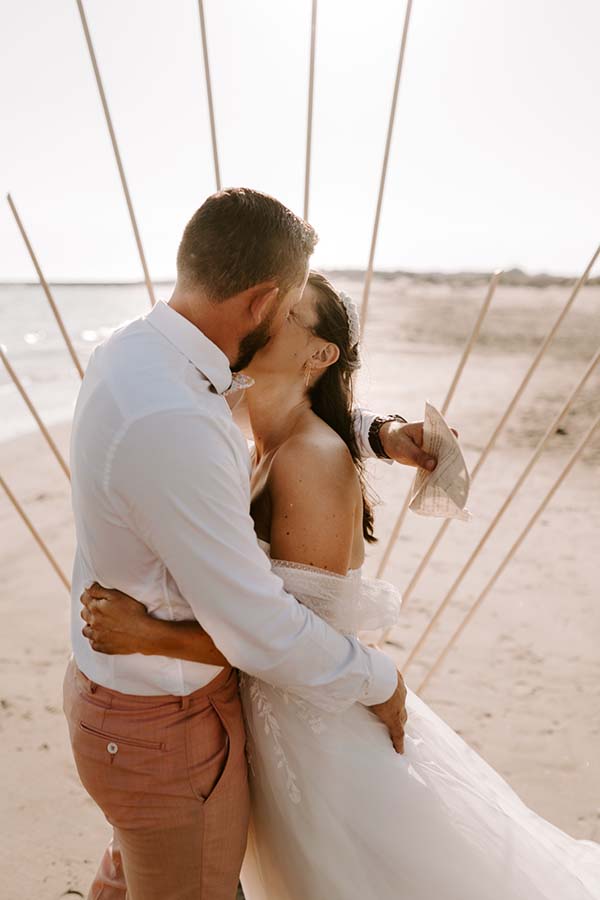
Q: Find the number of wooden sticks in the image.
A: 11